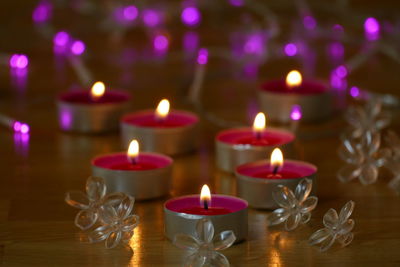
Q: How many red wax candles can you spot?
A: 7